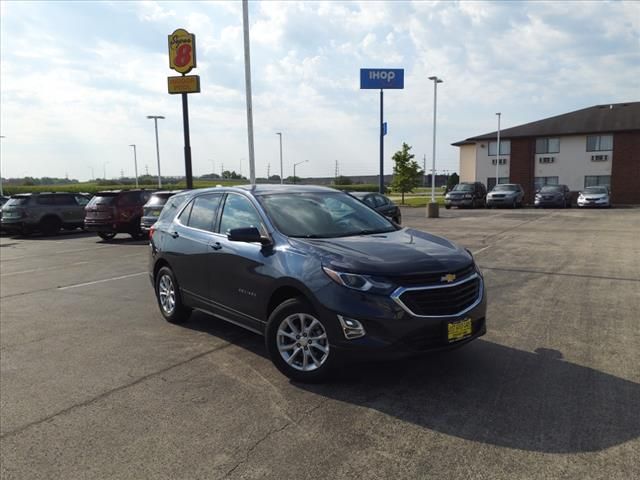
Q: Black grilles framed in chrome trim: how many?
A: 1